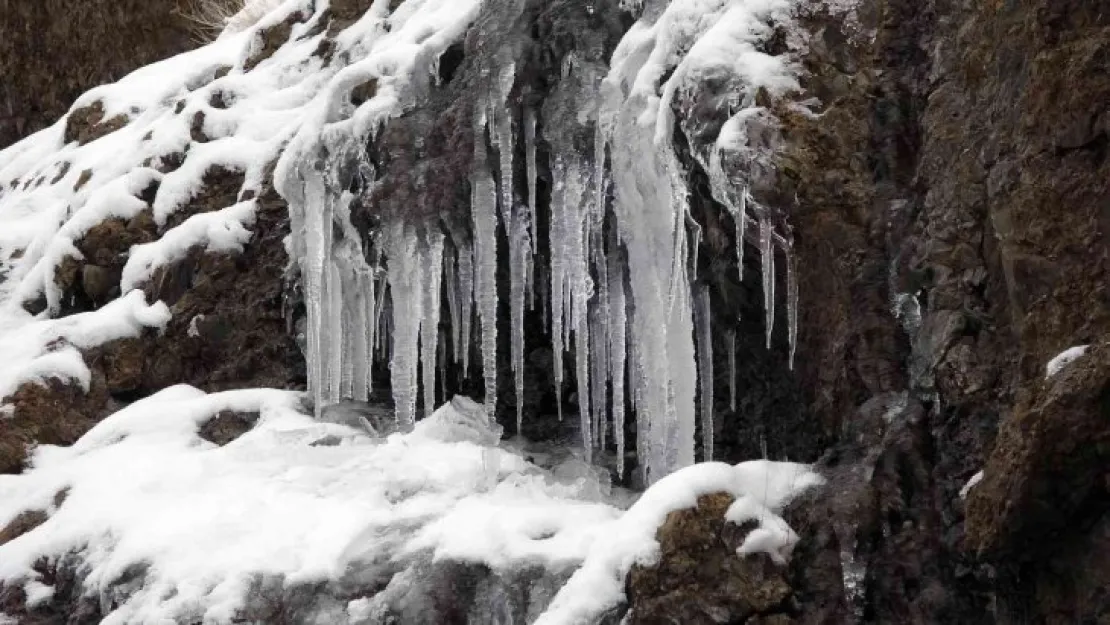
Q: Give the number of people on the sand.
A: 0